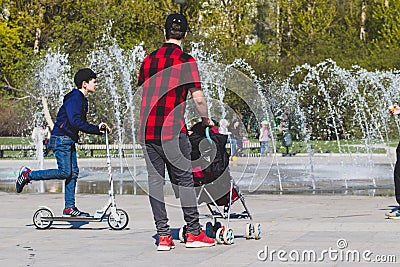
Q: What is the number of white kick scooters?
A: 1